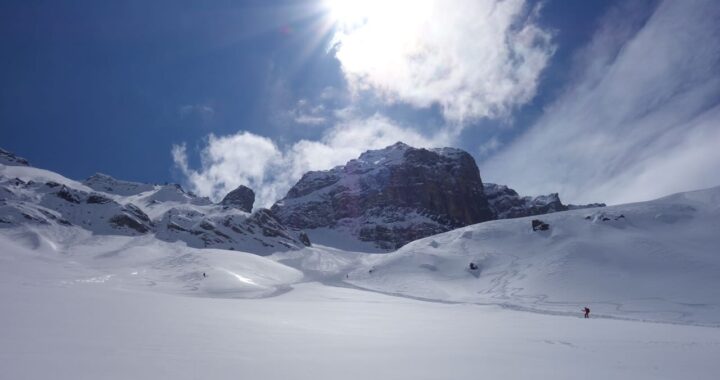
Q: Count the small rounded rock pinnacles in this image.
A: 1